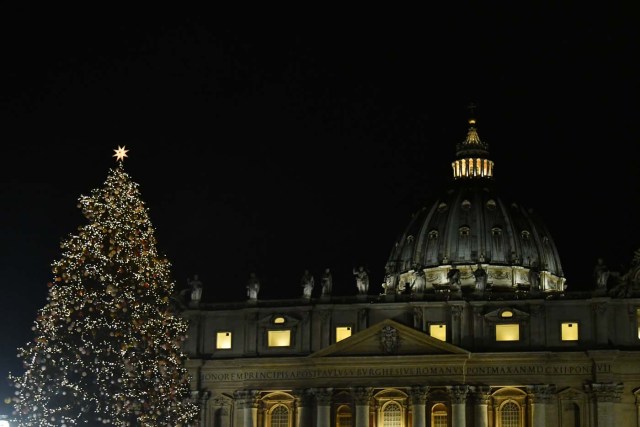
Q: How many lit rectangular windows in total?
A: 6